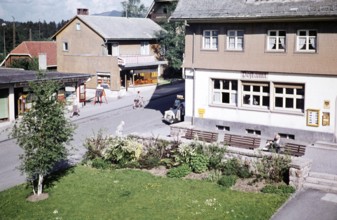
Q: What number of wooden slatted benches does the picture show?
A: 3